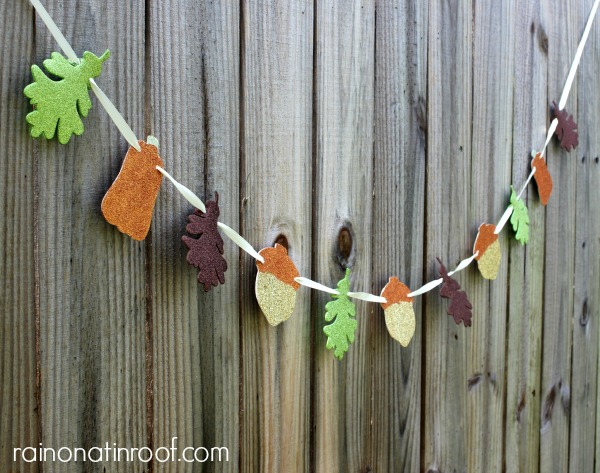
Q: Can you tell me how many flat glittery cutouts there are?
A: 11